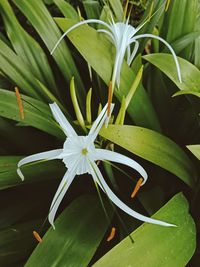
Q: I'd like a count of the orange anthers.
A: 5